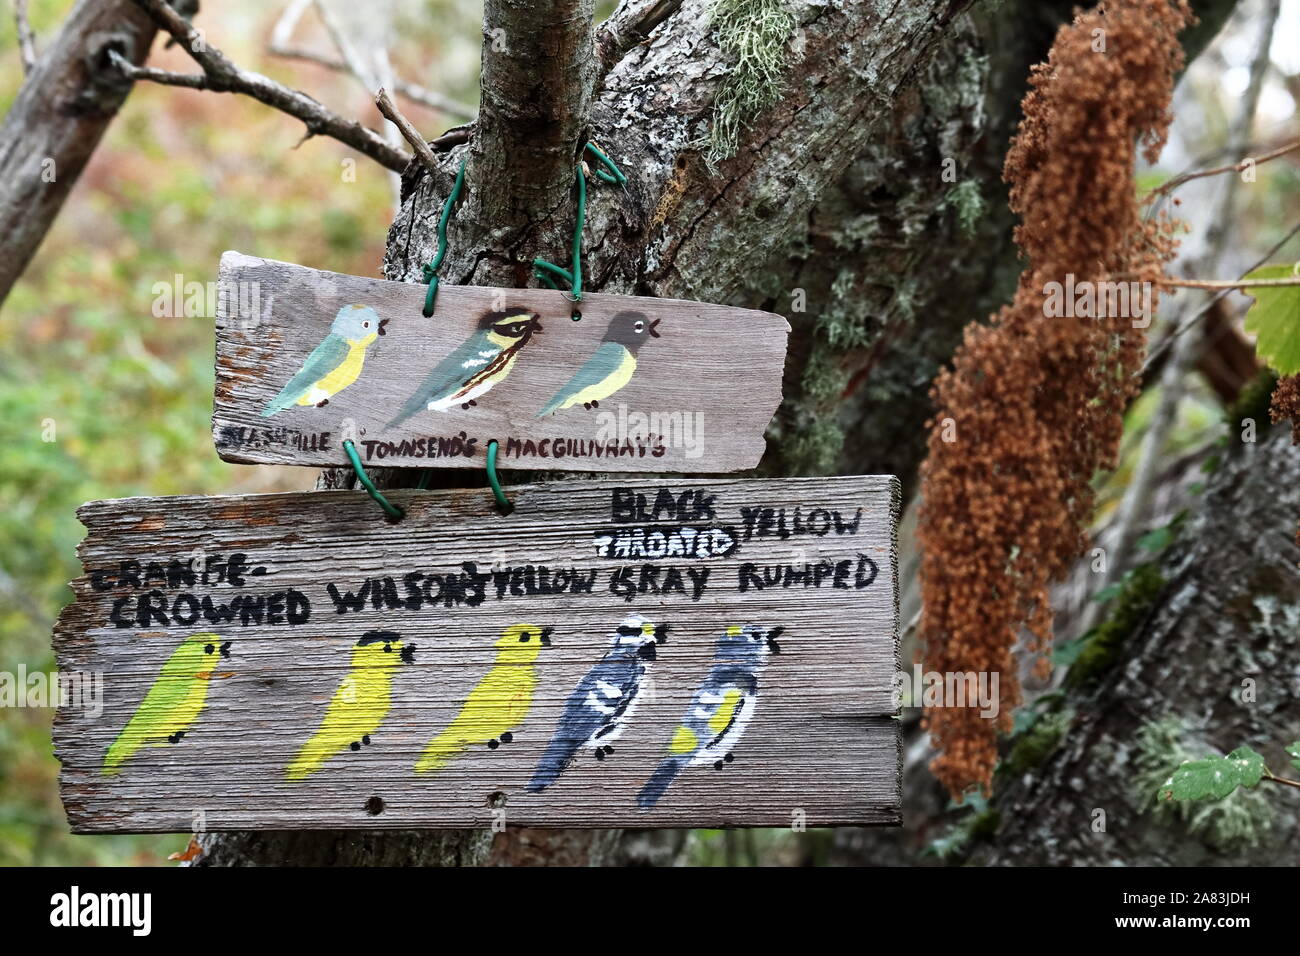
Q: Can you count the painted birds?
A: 8